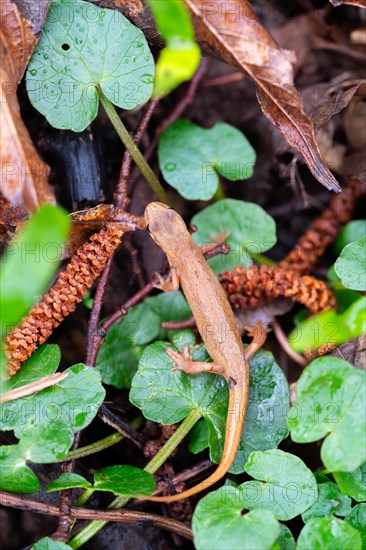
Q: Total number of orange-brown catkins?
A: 3